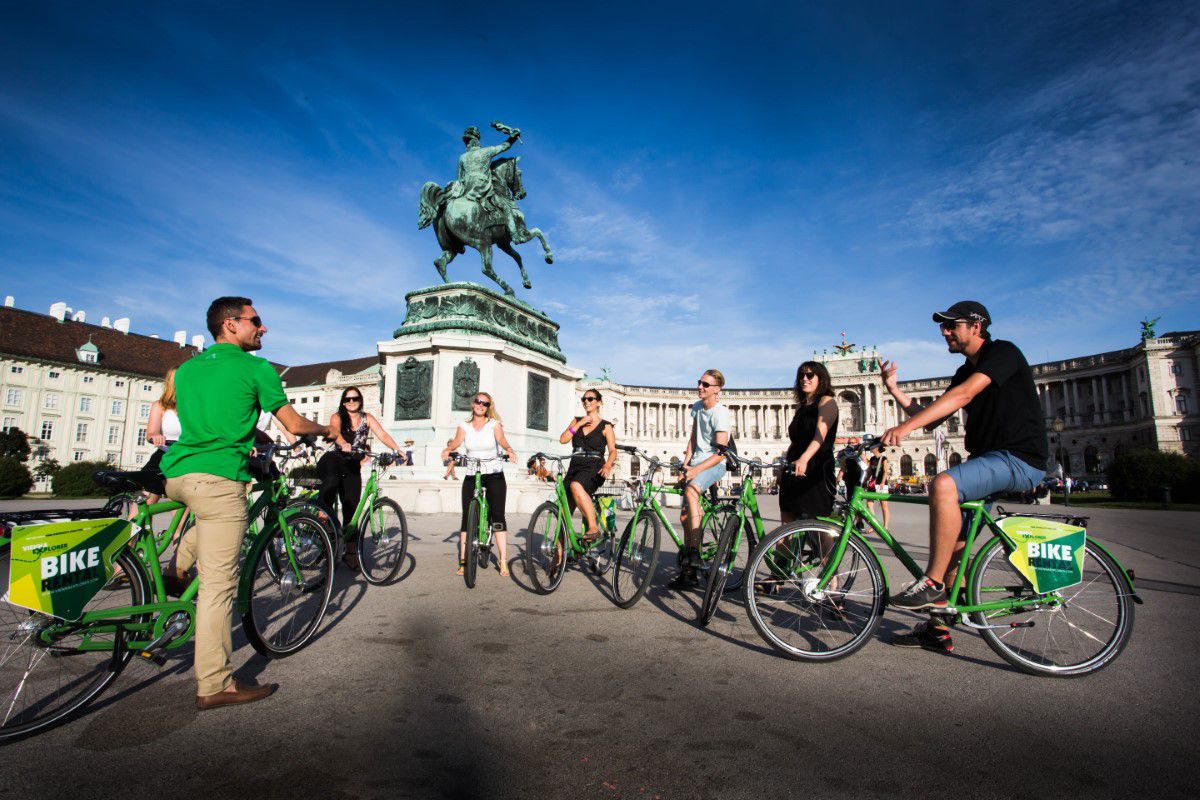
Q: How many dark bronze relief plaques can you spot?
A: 3